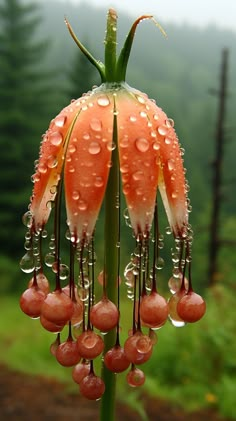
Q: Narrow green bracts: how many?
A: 2